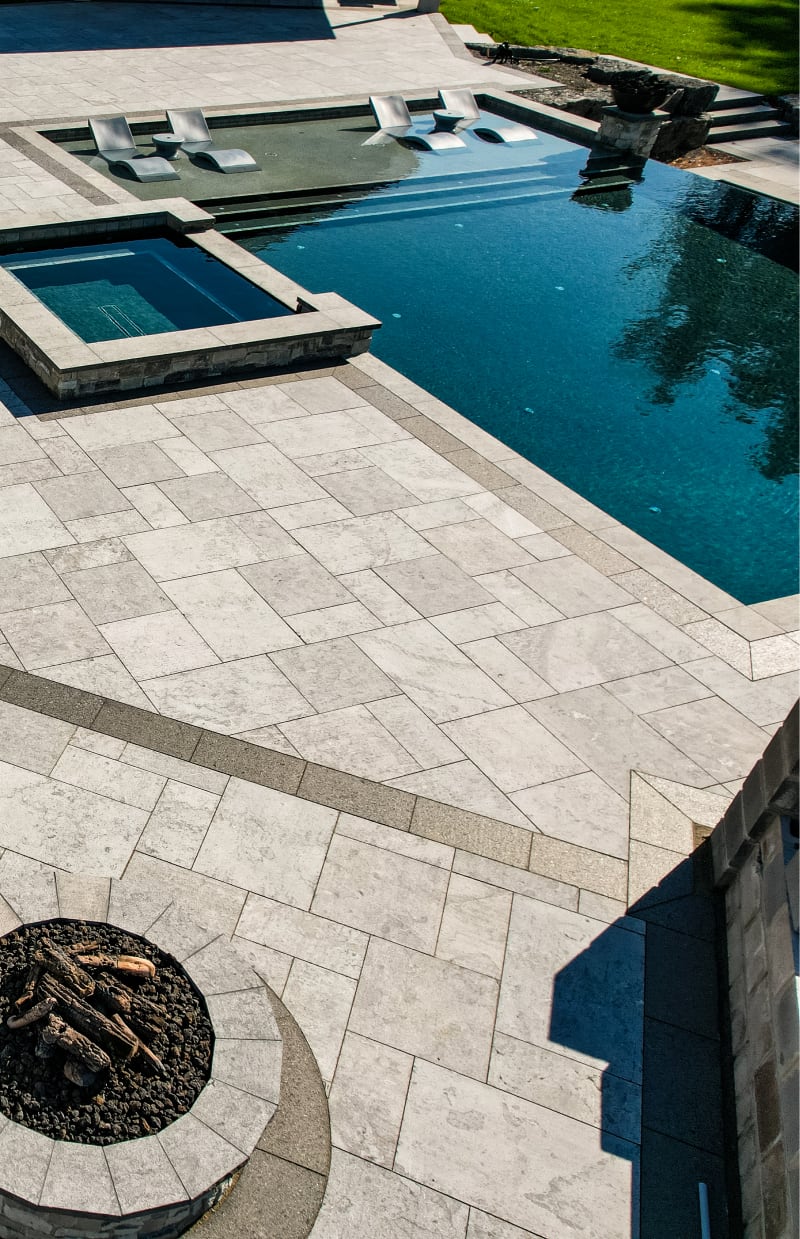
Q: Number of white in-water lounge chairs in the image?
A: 4